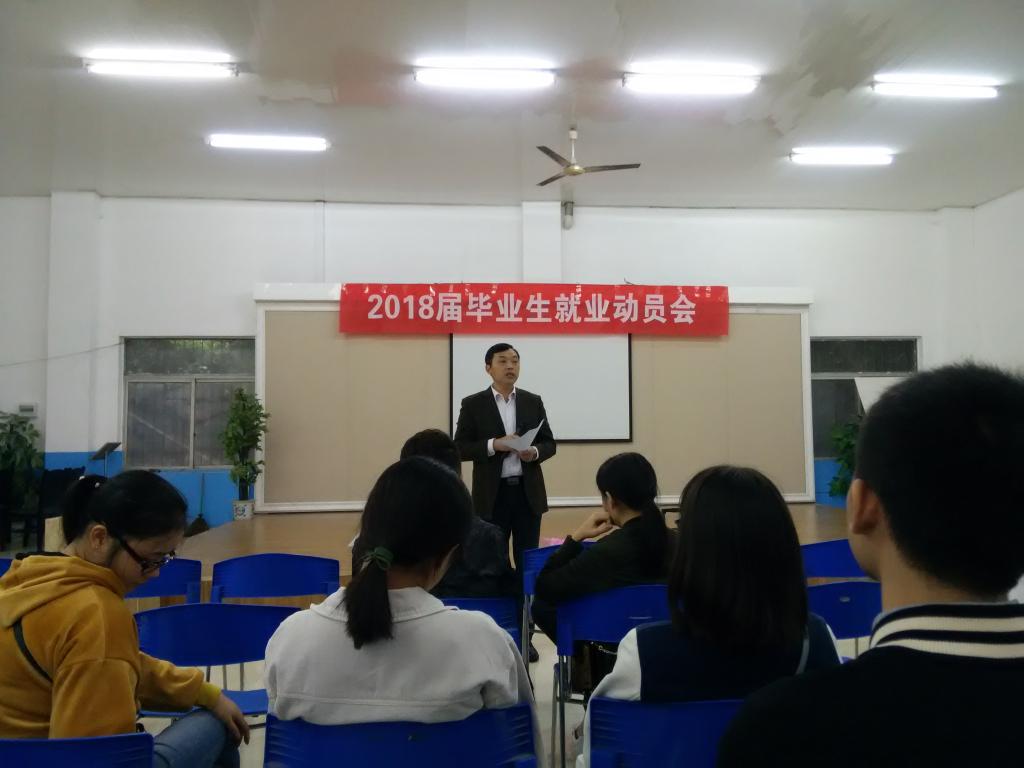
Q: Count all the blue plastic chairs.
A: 12